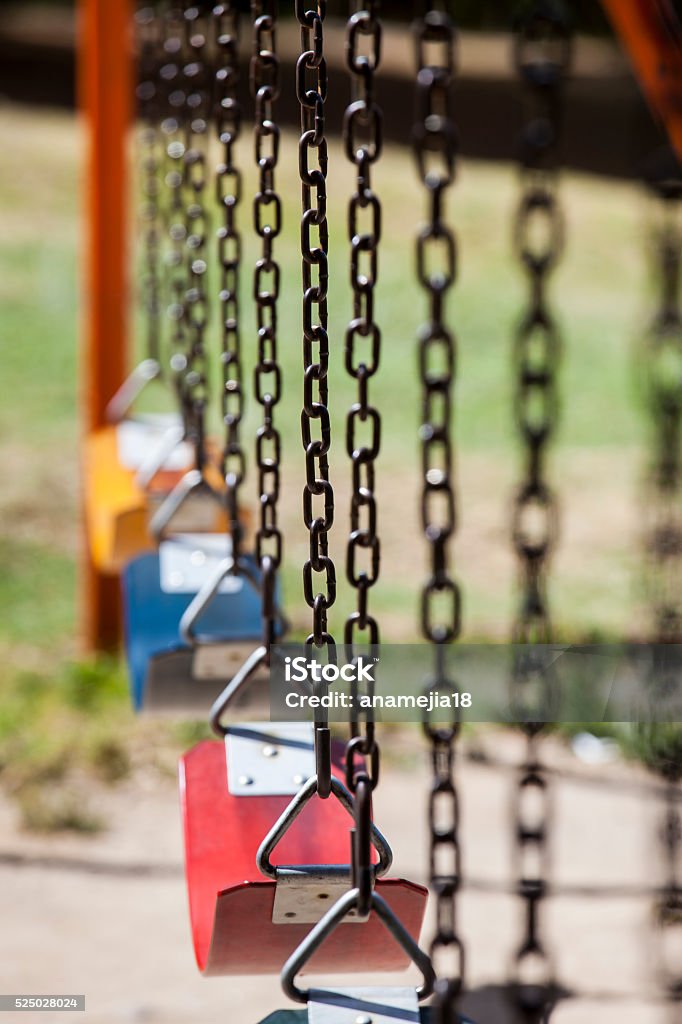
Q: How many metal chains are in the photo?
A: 10